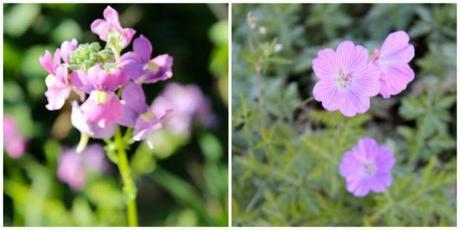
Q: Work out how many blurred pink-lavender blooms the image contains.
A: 3